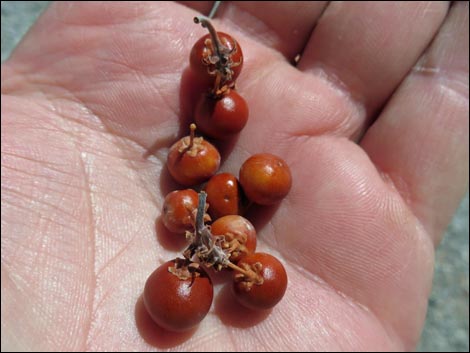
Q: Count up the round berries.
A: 9